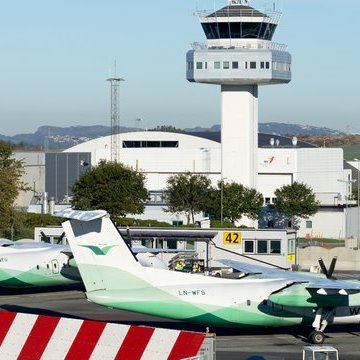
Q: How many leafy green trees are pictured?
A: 5